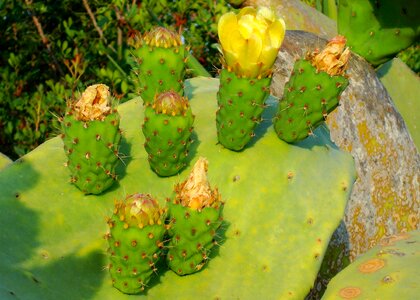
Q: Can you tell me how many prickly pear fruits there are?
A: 7